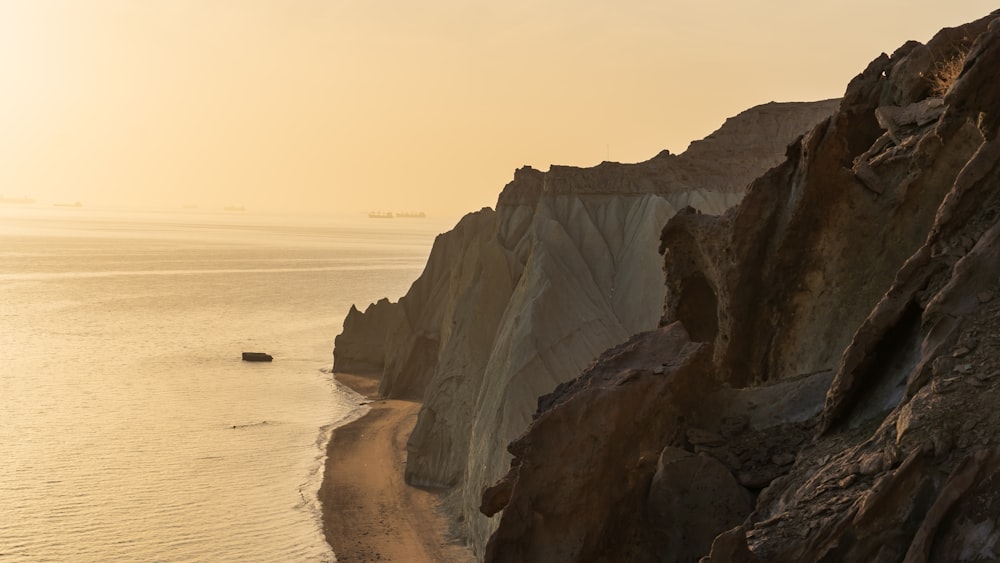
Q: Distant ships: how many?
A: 6